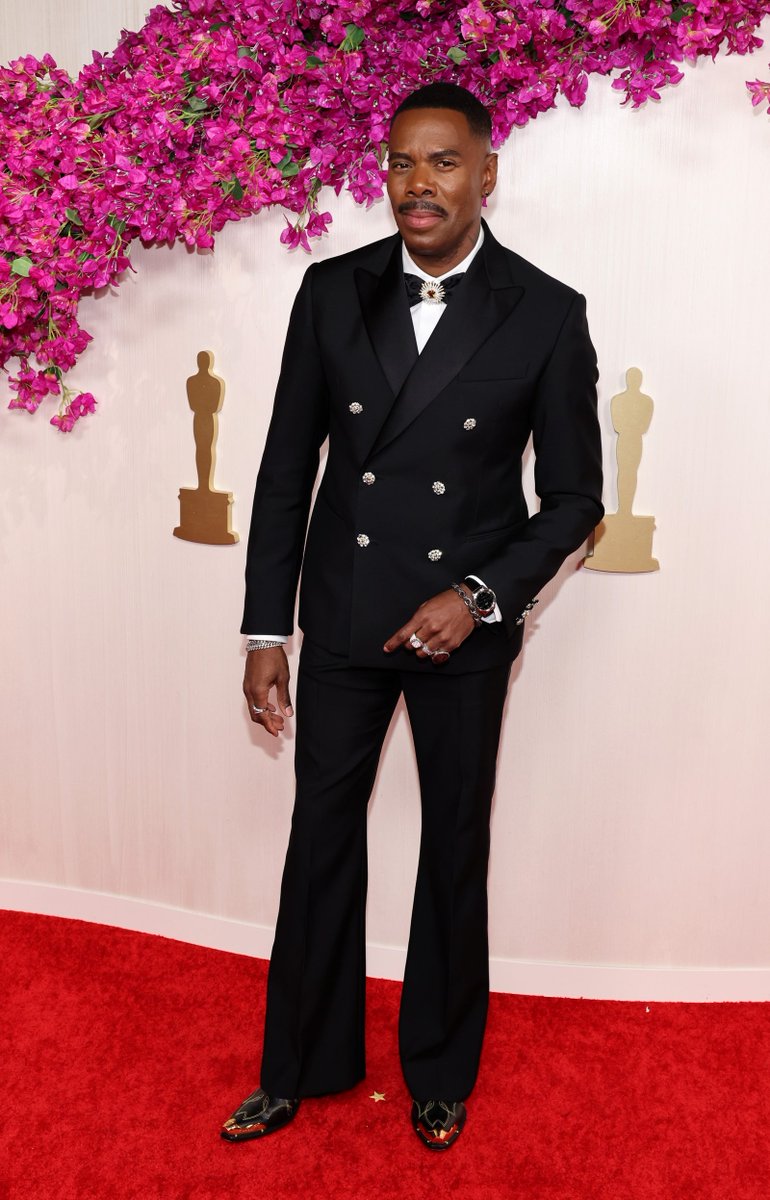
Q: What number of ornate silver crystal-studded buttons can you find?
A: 6